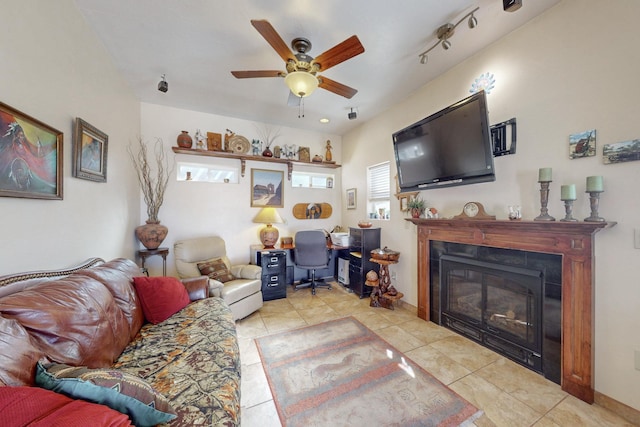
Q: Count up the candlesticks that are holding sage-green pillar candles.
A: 3